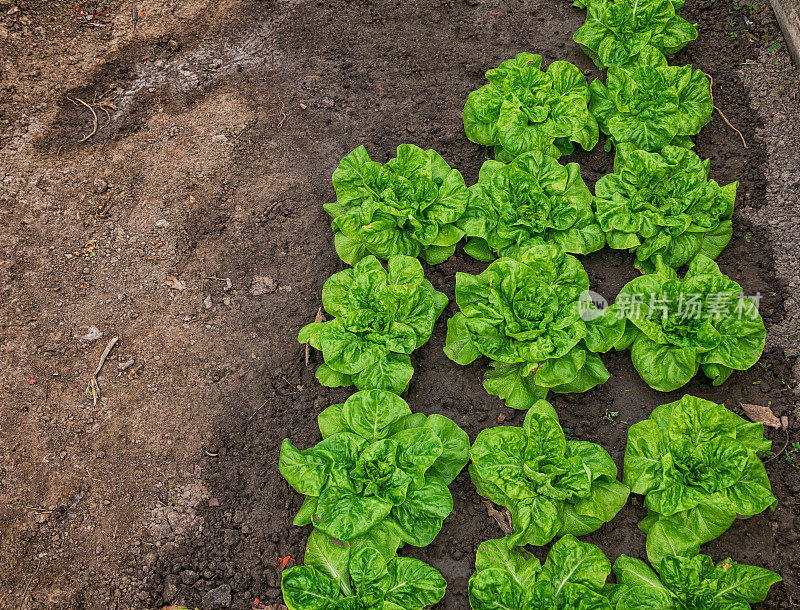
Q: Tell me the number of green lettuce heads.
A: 15